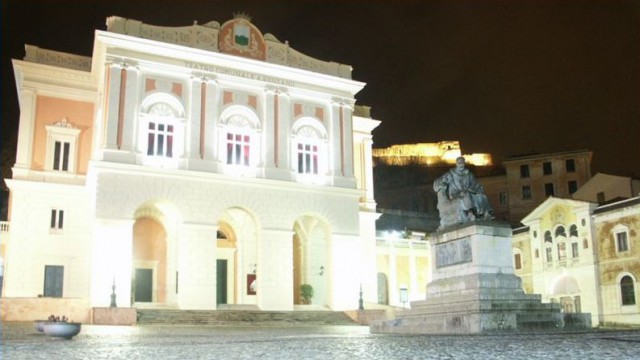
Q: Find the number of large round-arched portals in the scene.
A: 3